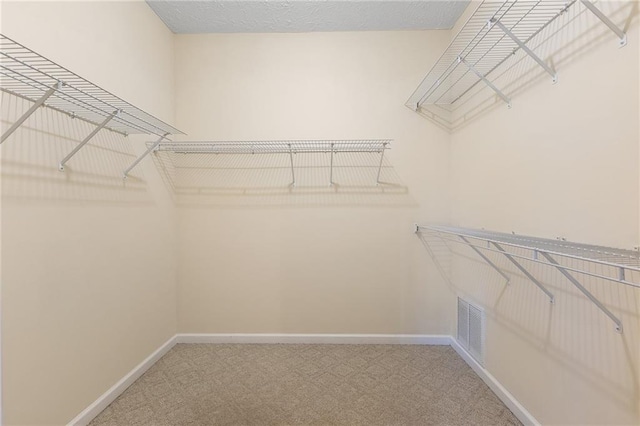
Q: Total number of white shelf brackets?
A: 12